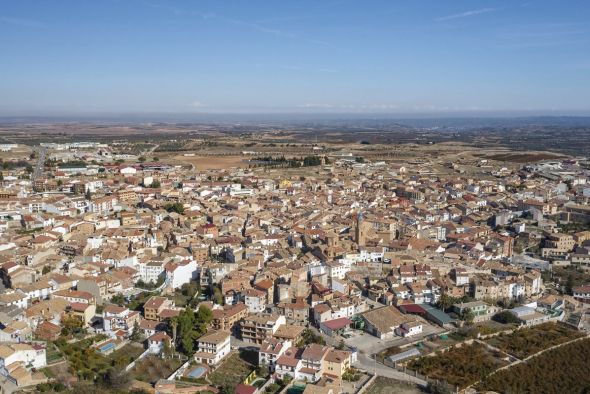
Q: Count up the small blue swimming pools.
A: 2